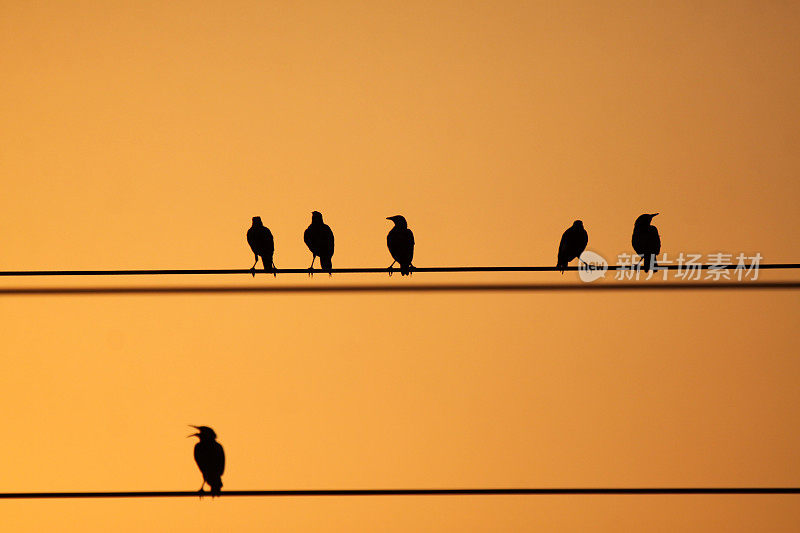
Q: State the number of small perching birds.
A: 6